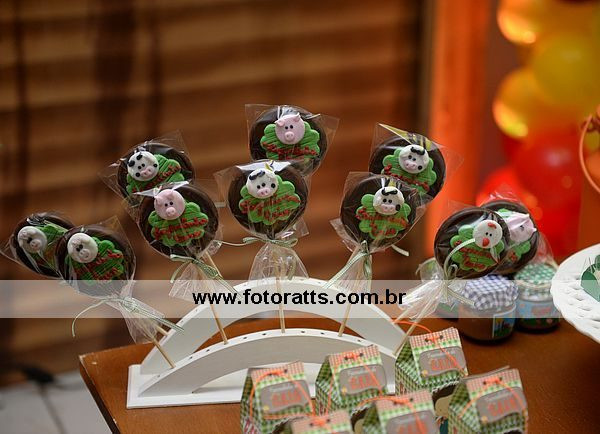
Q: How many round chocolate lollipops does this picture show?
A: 10